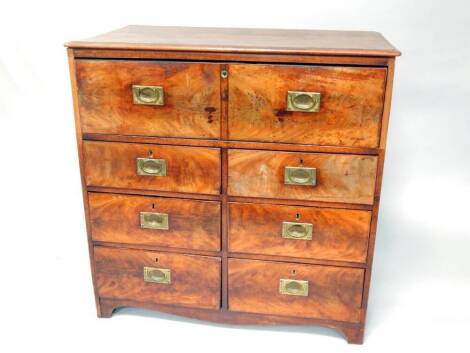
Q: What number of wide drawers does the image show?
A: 1